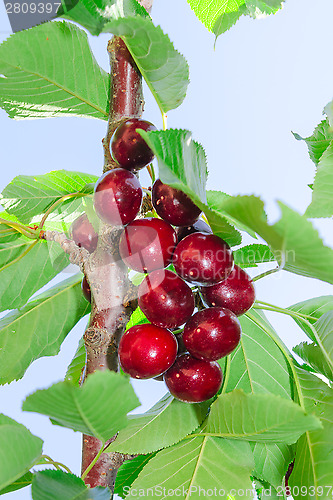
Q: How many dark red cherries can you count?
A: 13